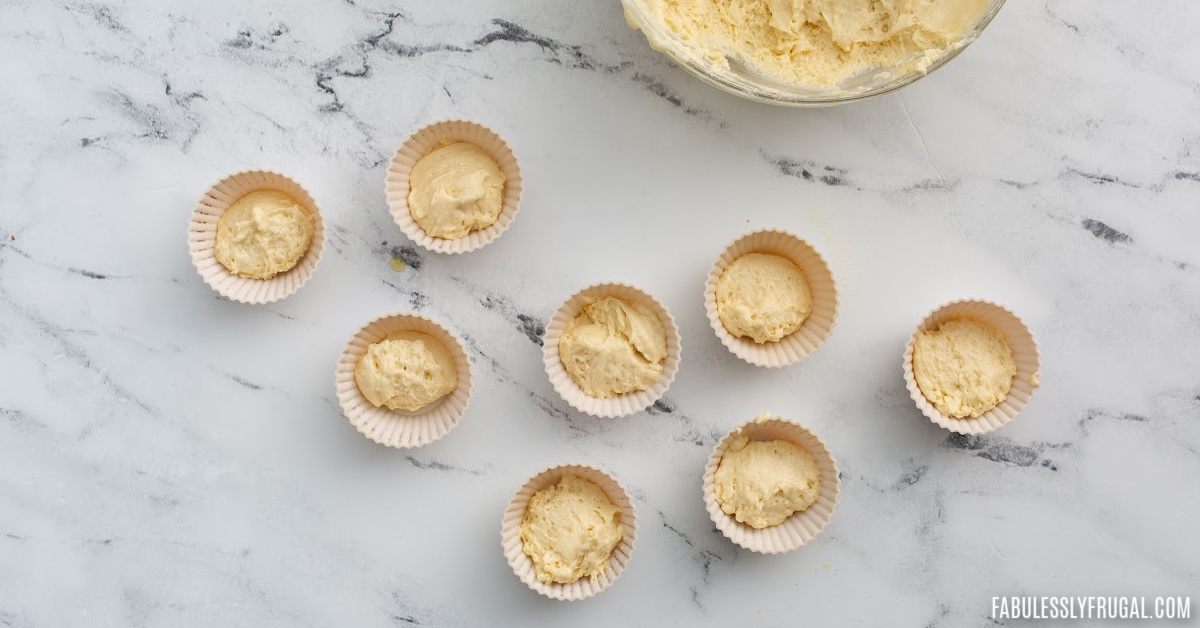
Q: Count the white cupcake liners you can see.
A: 8